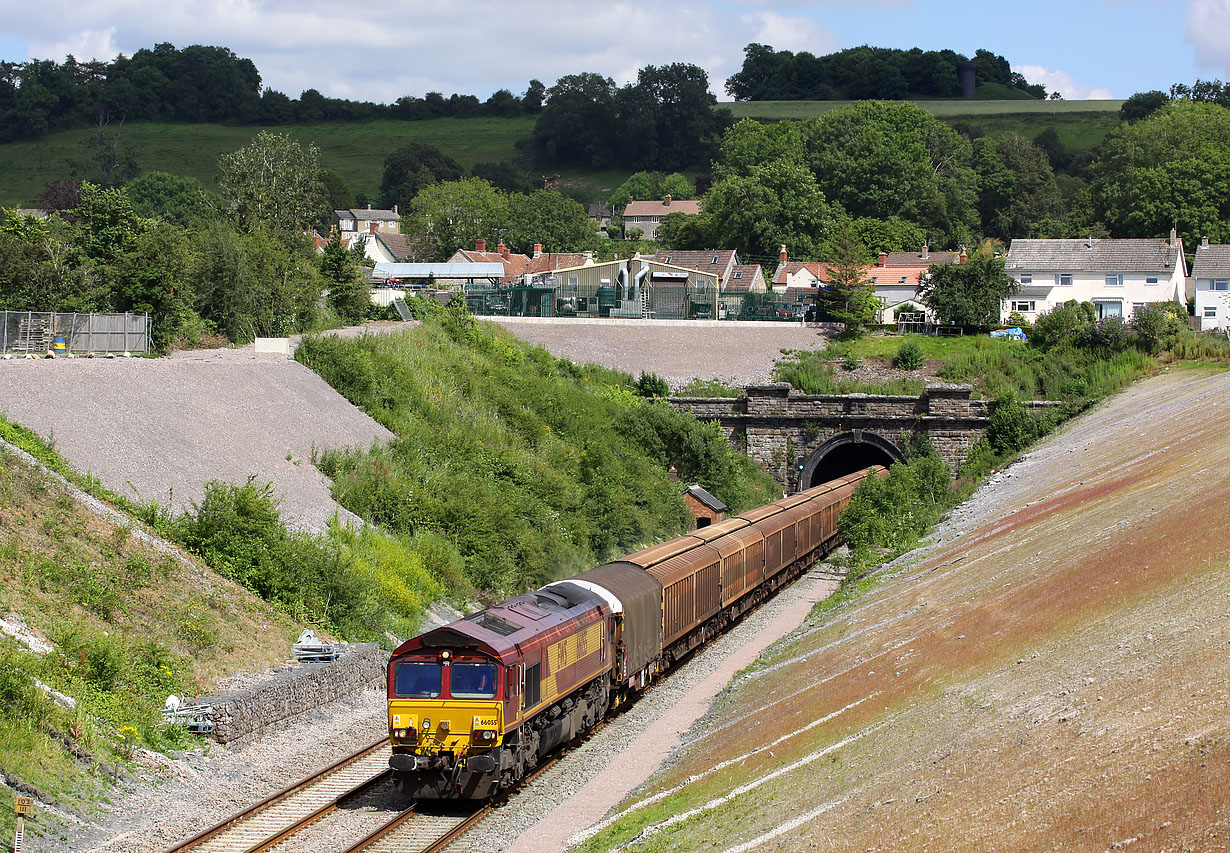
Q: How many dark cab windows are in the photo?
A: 2